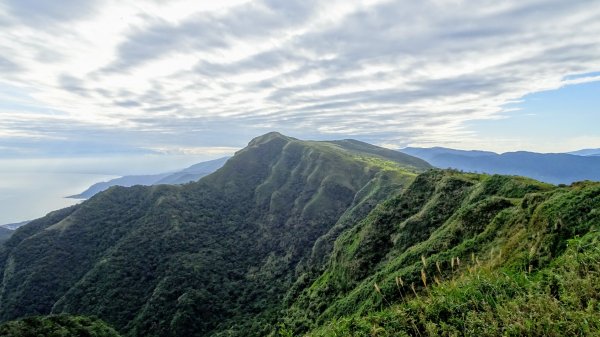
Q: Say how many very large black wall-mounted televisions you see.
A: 0